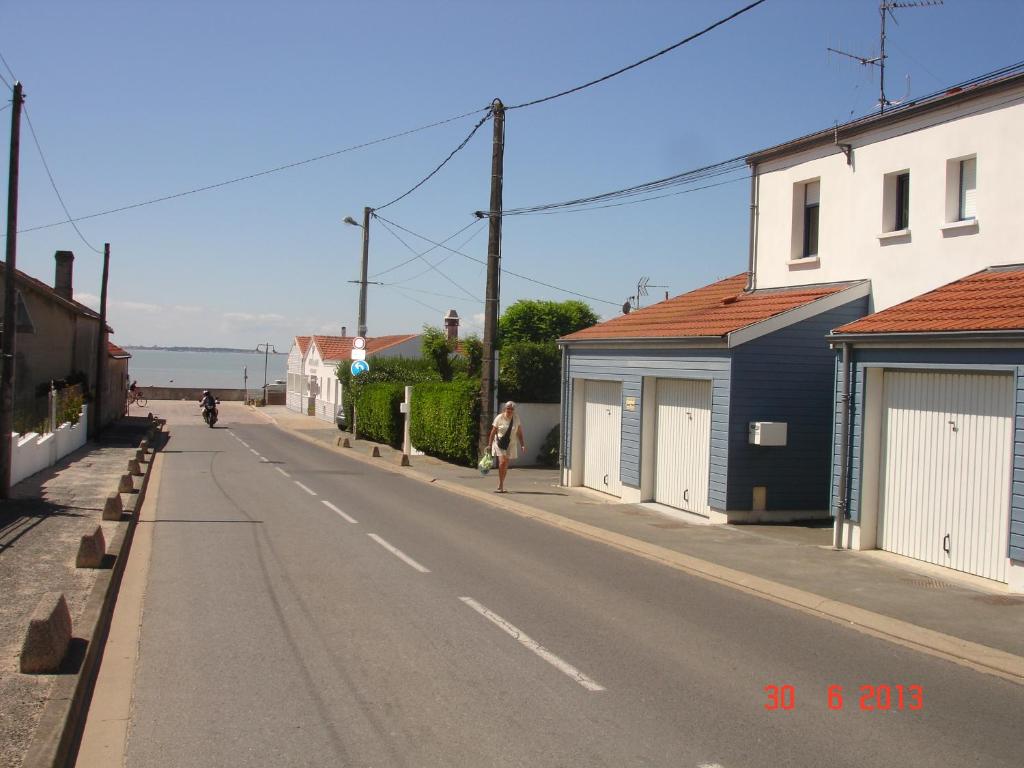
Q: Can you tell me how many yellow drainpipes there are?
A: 0